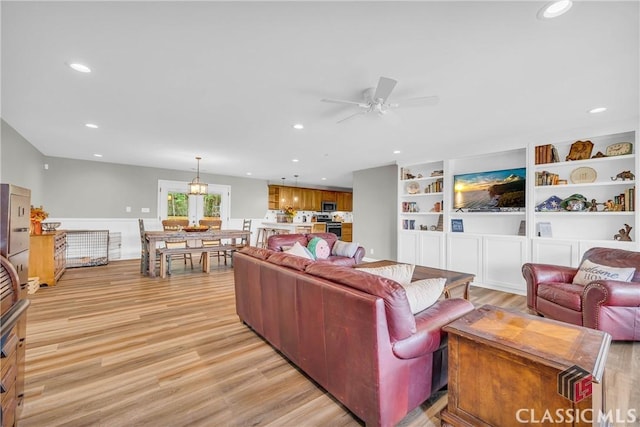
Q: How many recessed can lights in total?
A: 10